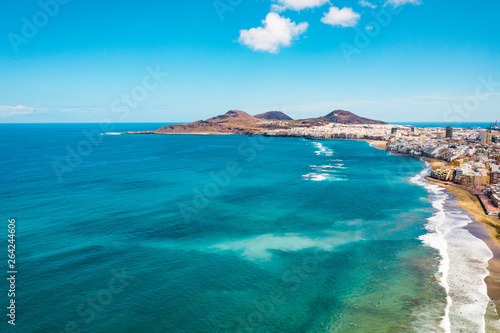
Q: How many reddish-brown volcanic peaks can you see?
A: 3